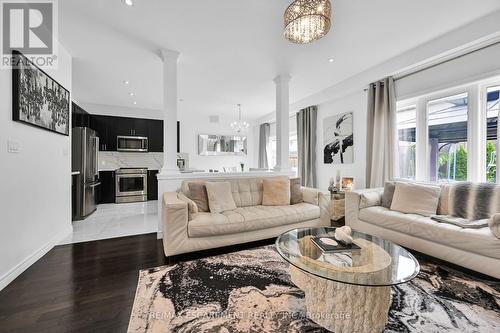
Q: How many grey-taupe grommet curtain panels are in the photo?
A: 3